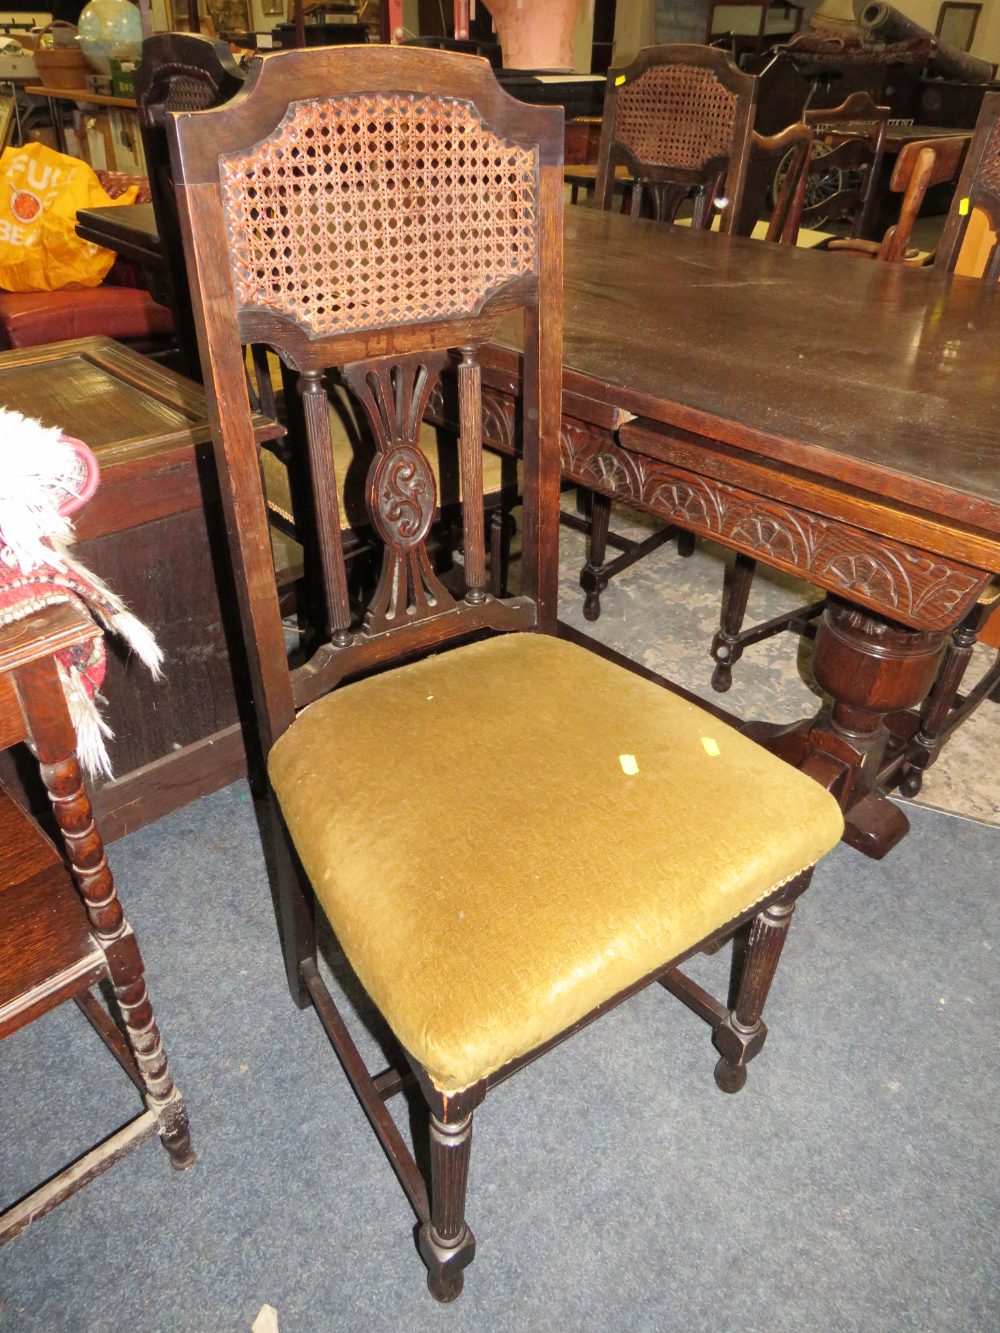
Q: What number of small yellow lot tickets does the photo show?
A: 4